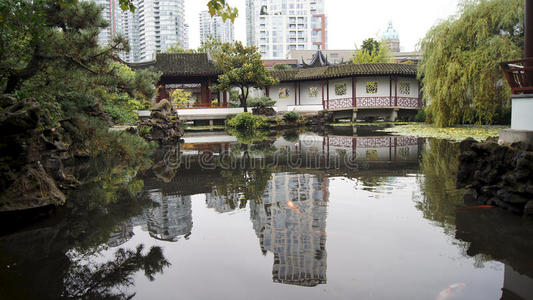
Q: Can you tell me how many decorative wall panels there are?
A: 5